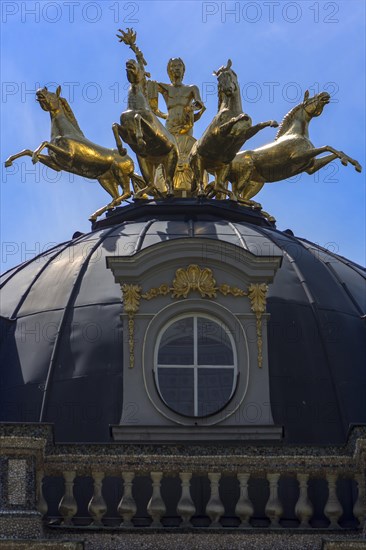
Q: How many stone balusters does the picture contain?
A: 12